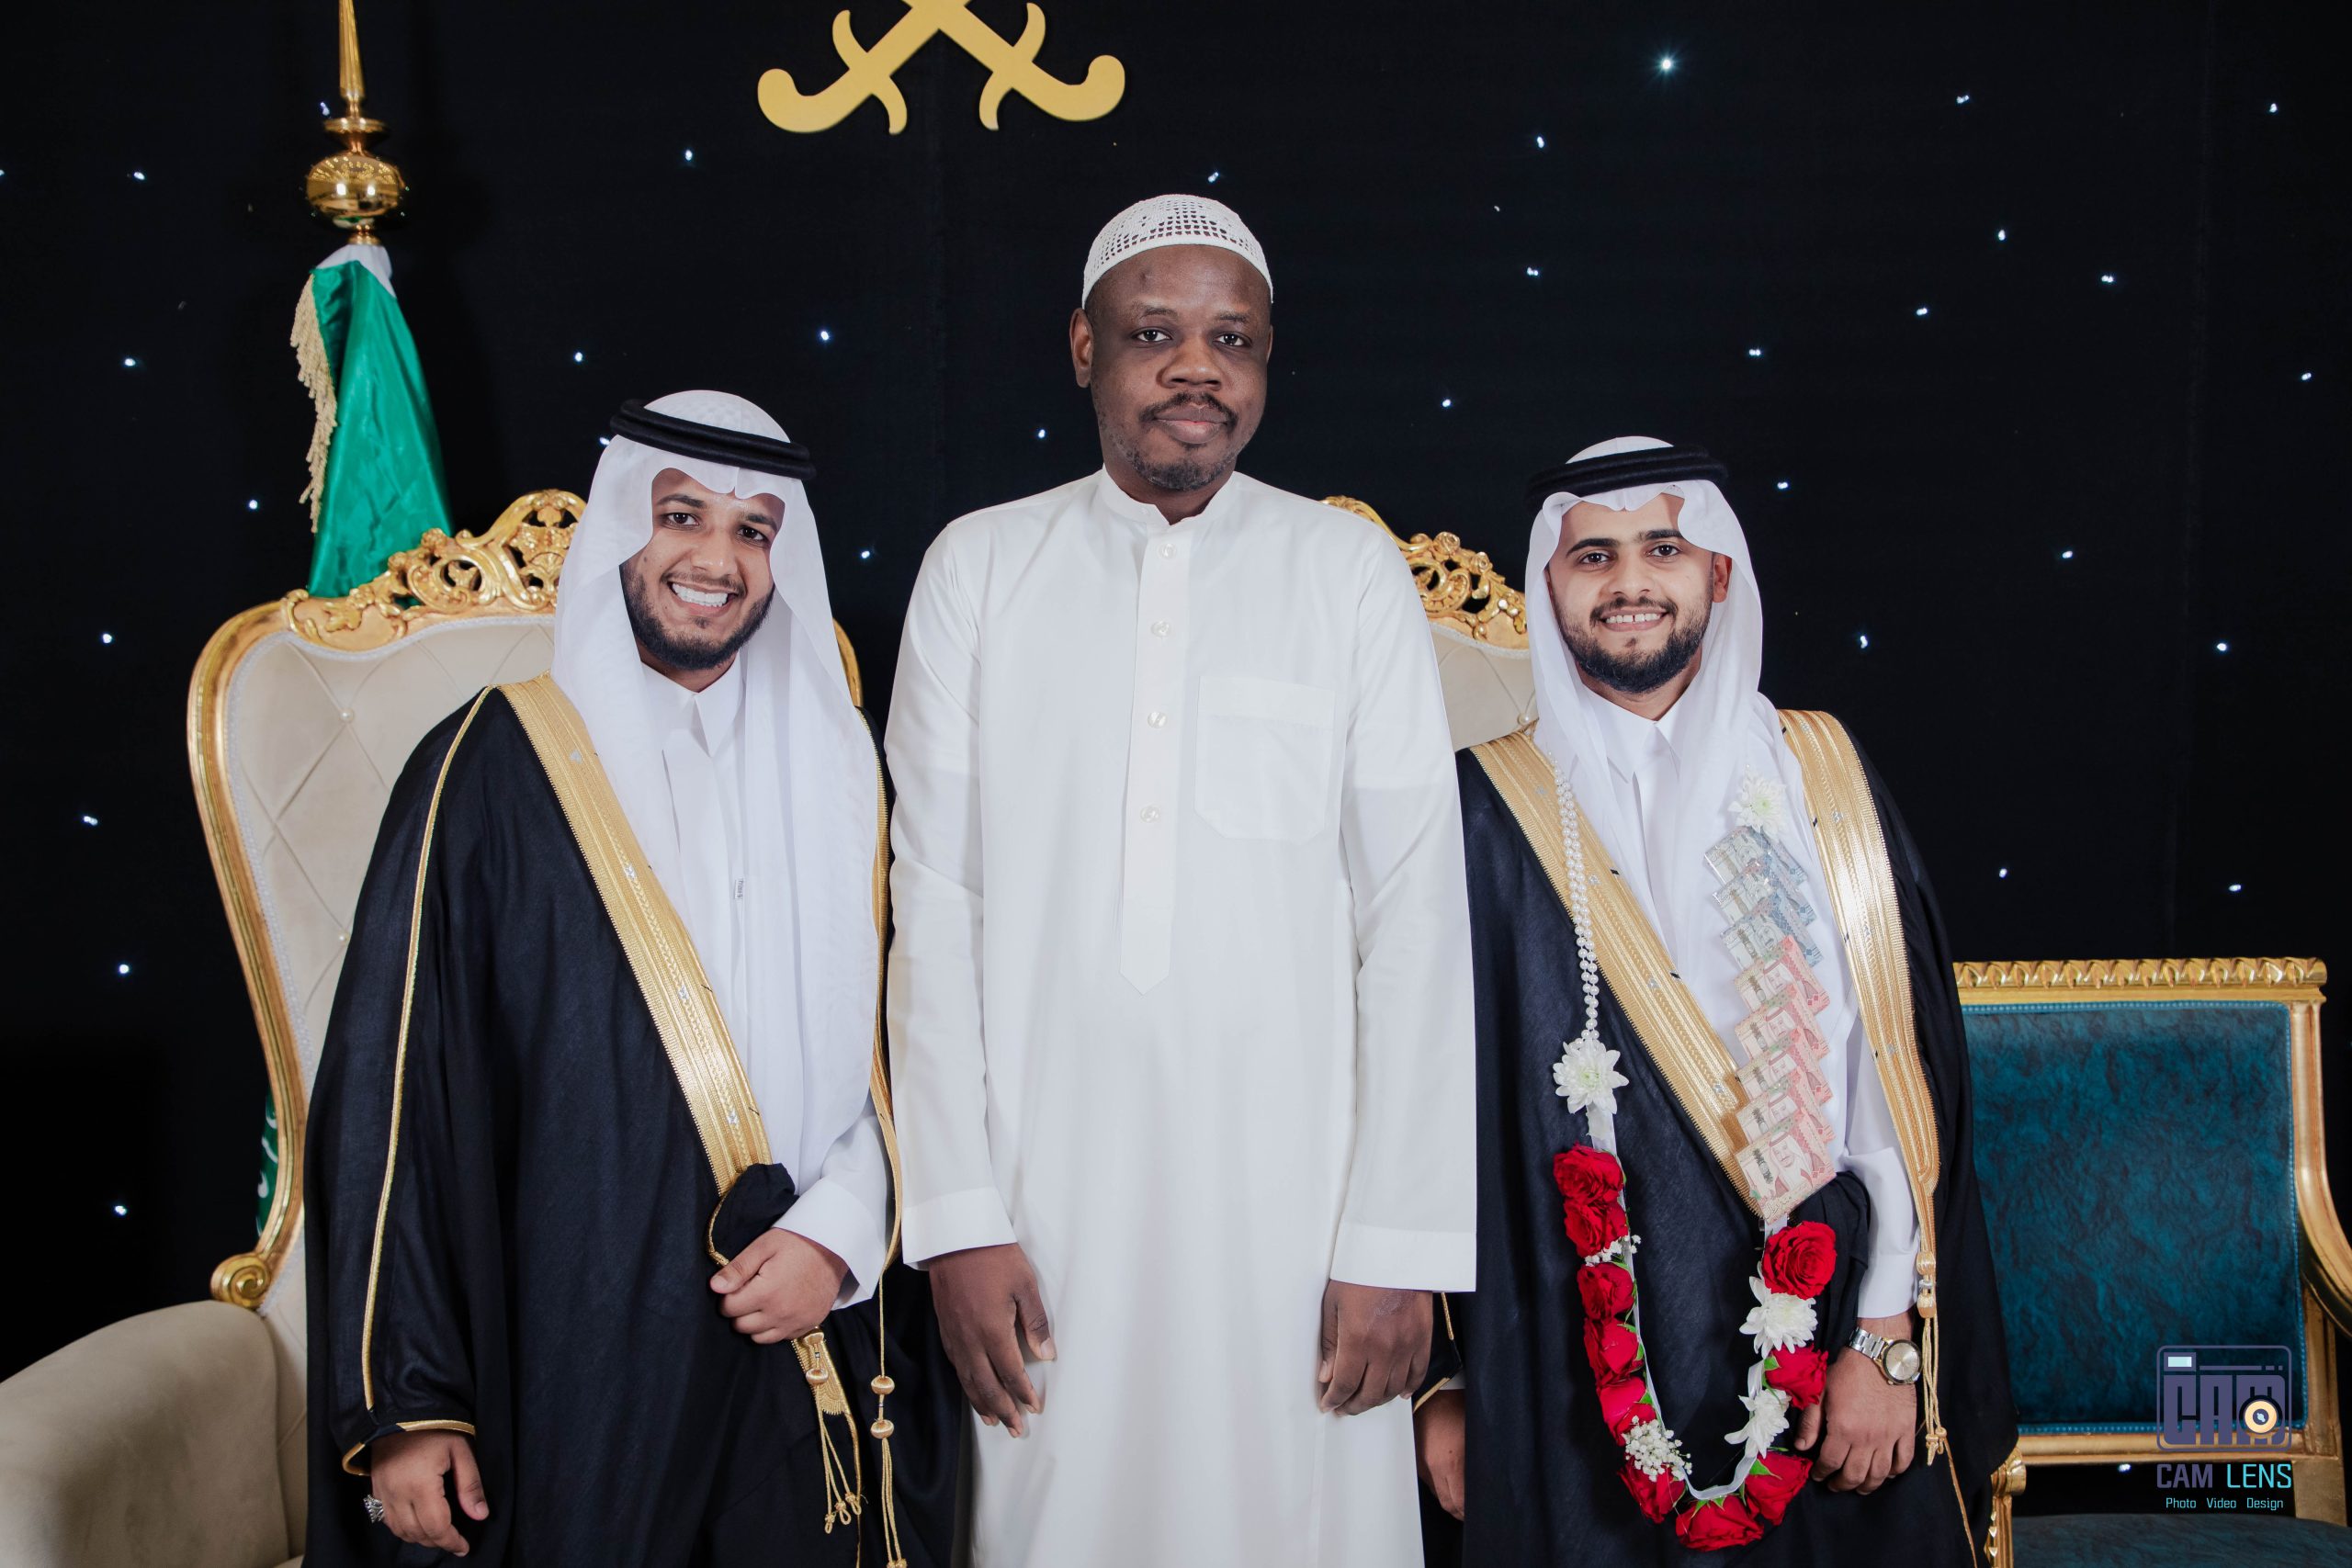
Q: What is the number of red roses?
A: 10